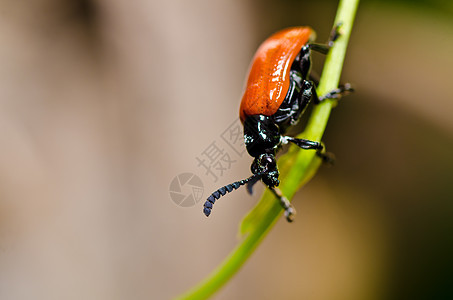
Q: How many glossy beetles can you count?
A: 1